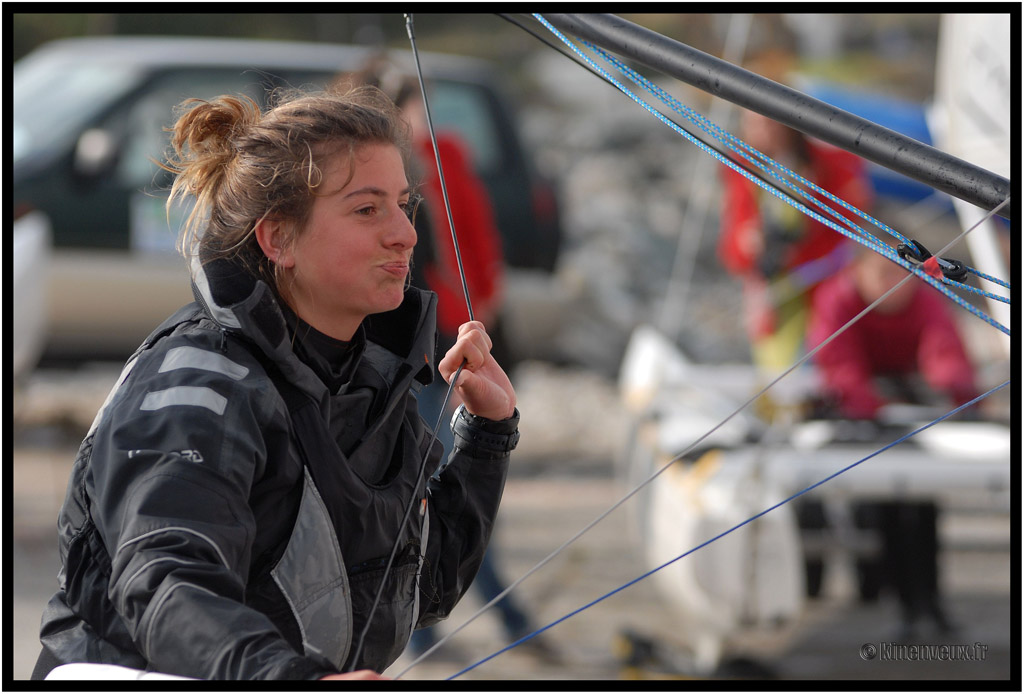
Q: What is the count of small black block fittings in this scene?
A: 2